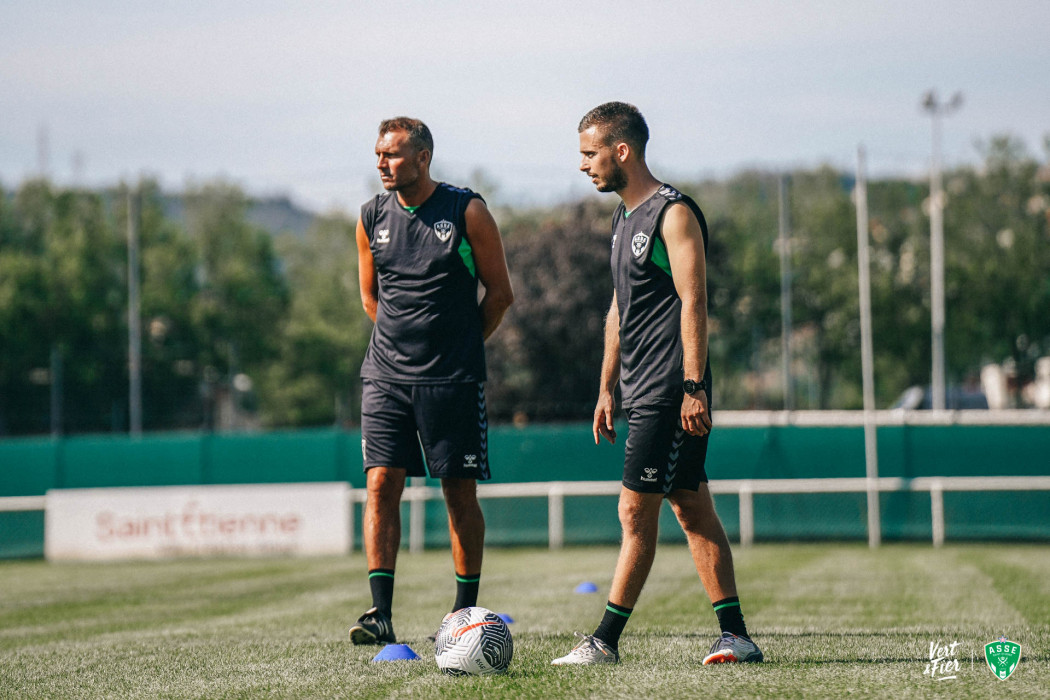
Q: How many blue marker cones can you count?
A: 3